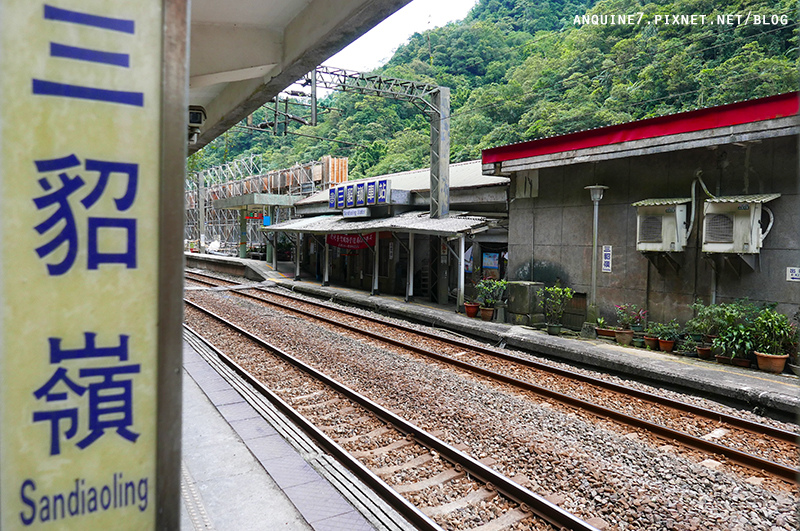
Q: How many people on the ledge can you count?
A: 0